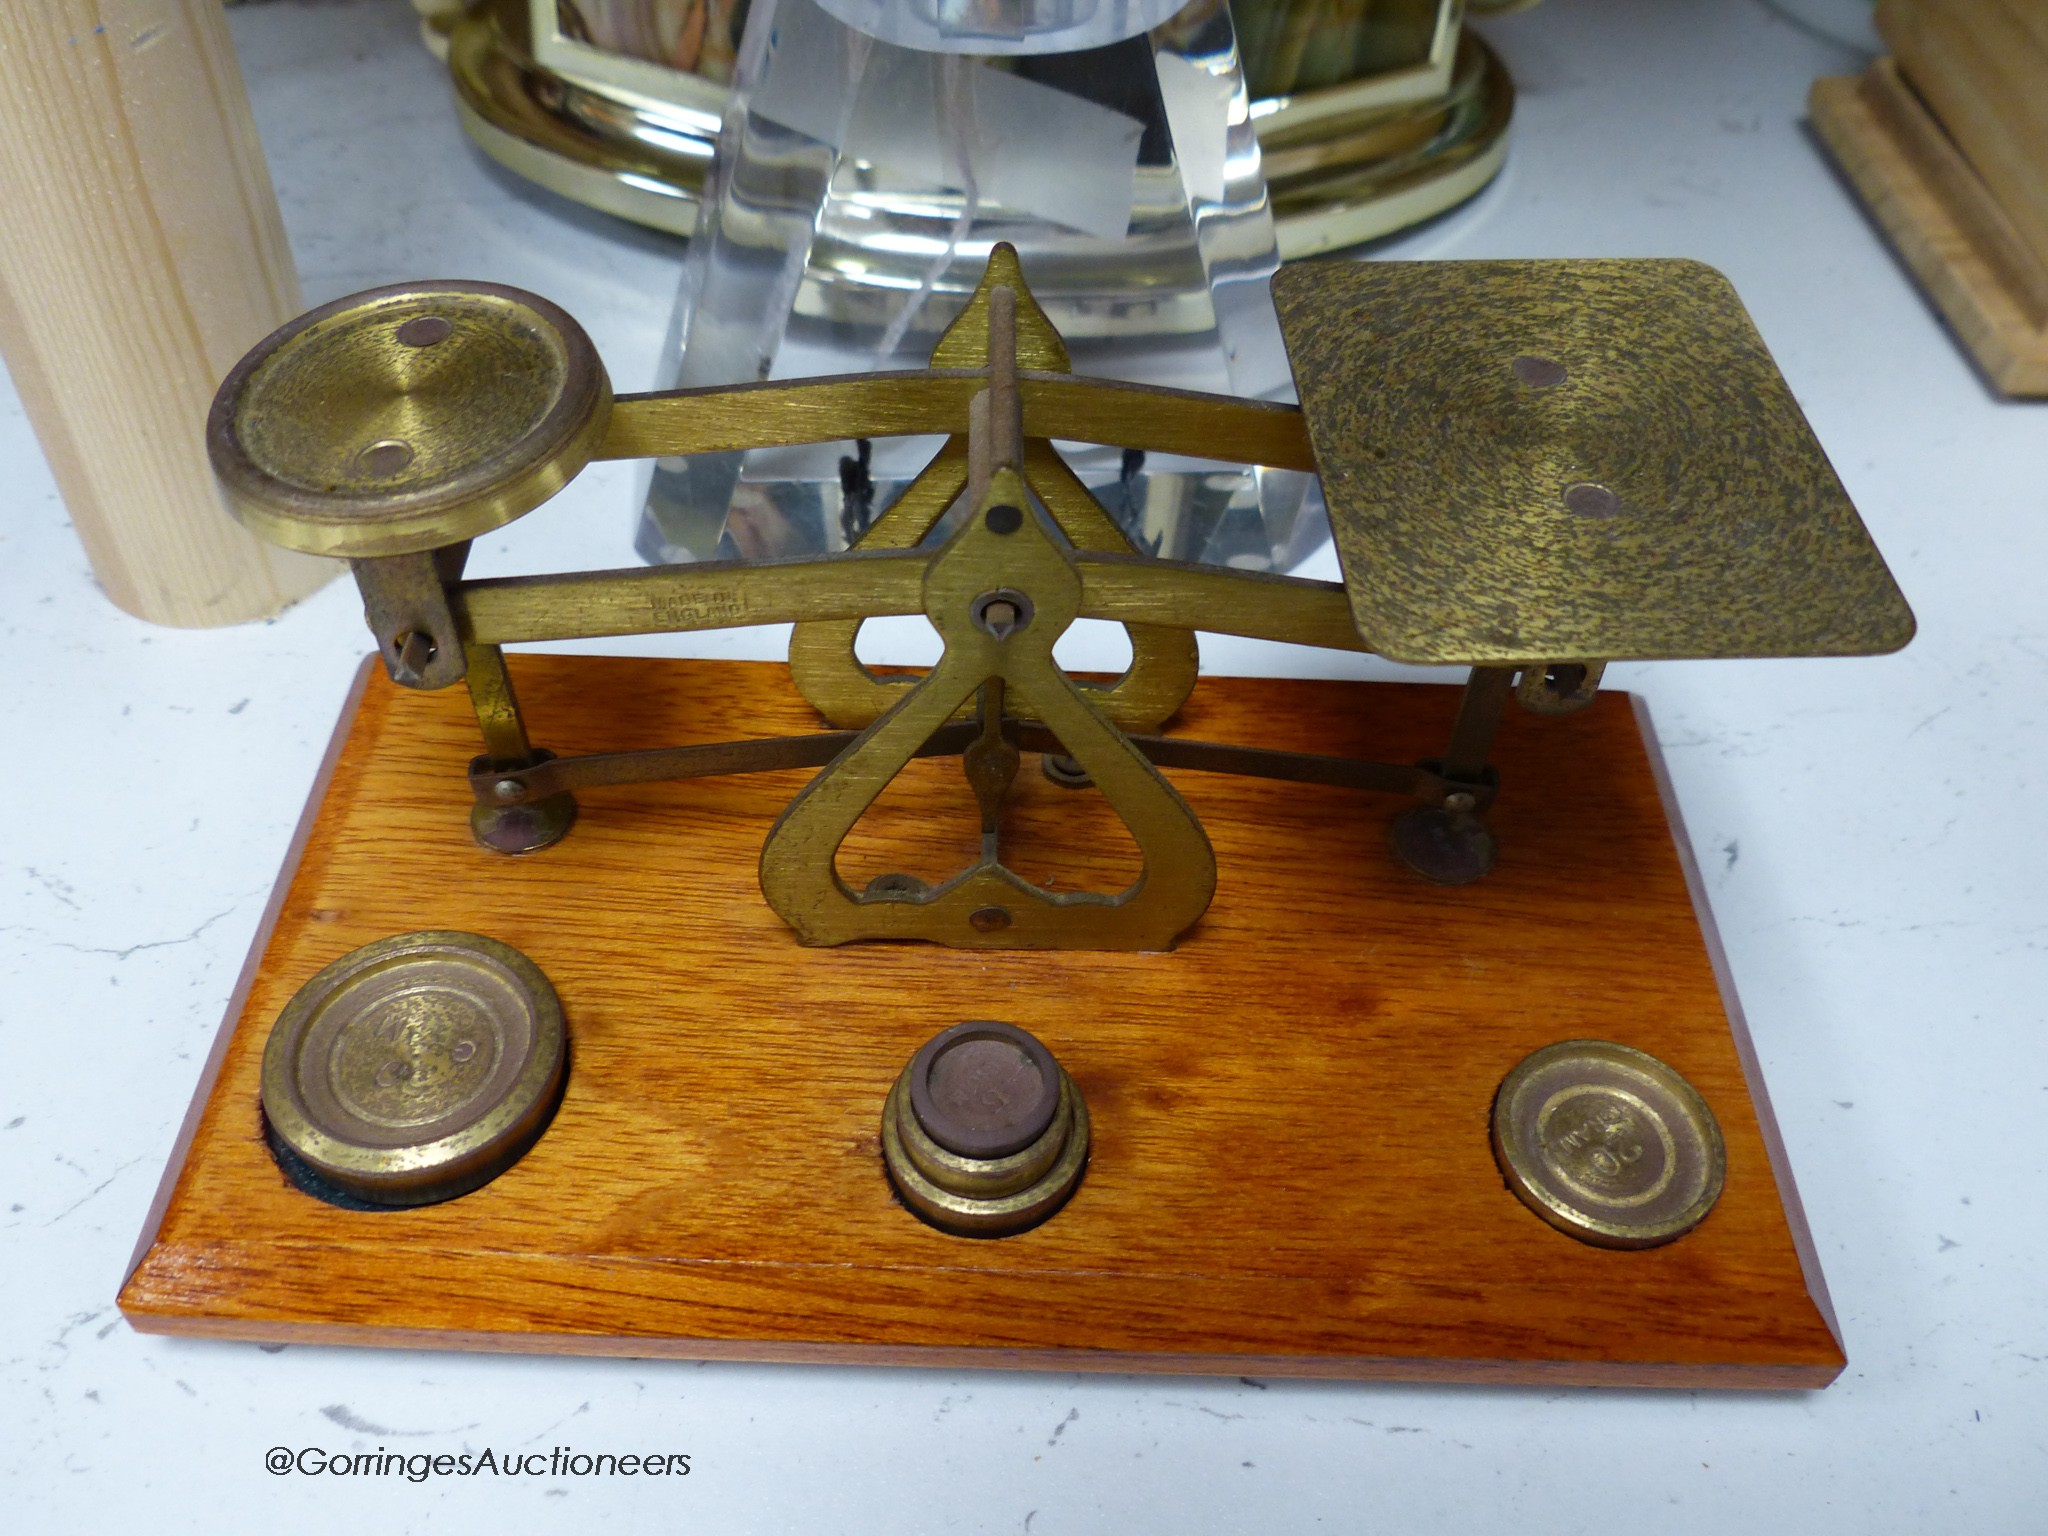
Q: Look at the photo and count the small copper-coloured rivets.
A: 5